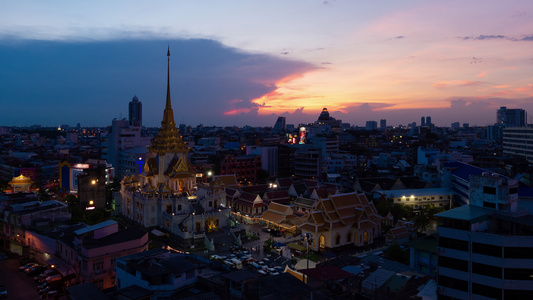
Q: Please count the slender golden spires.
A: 1